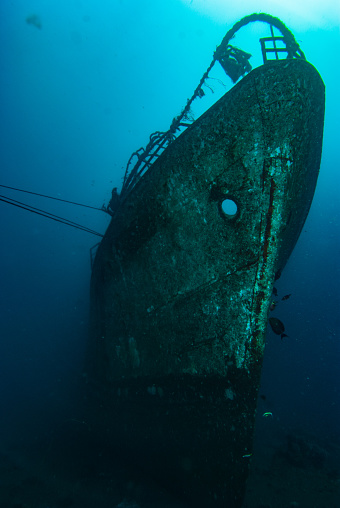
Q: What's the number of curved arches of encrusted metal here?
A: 1